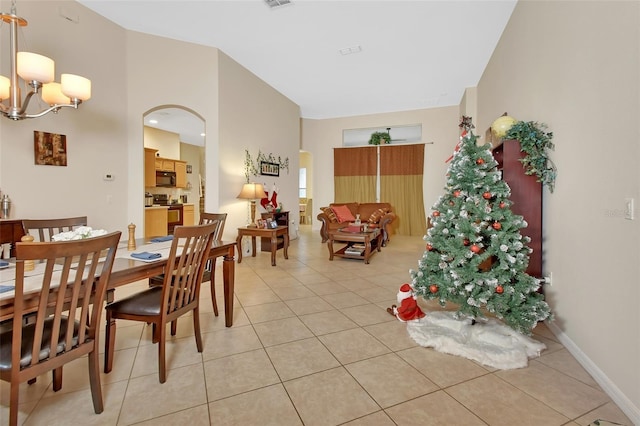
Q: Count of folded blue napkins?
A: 4